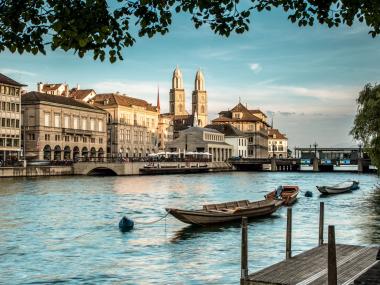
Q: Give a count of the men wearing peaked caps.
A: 0